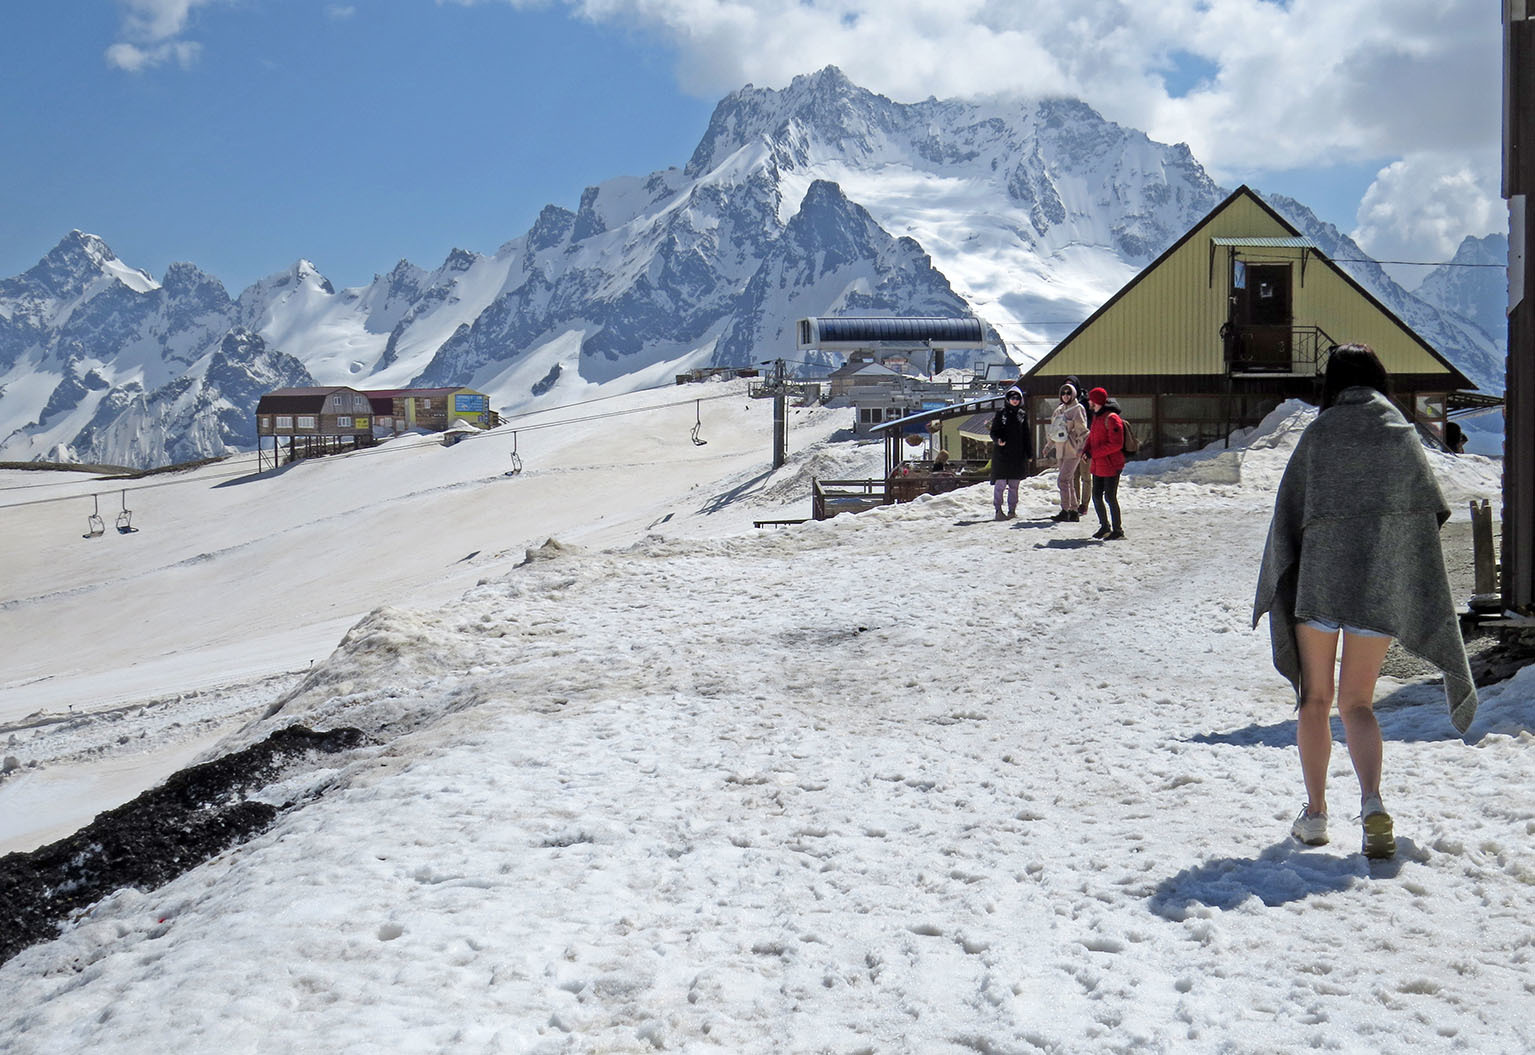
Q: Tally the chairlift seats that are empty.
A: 4